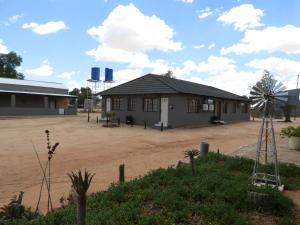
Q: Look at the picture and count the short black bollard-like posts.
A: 4